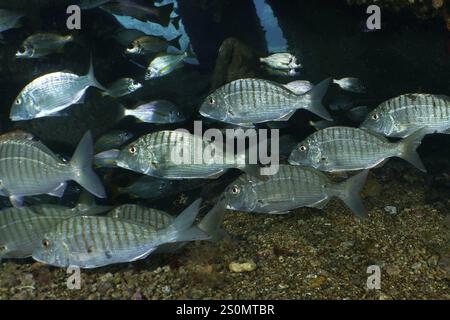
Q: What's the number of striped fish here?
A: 9